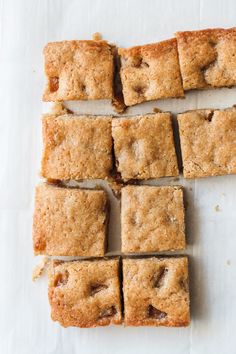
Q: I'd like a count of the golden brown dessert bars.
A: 10